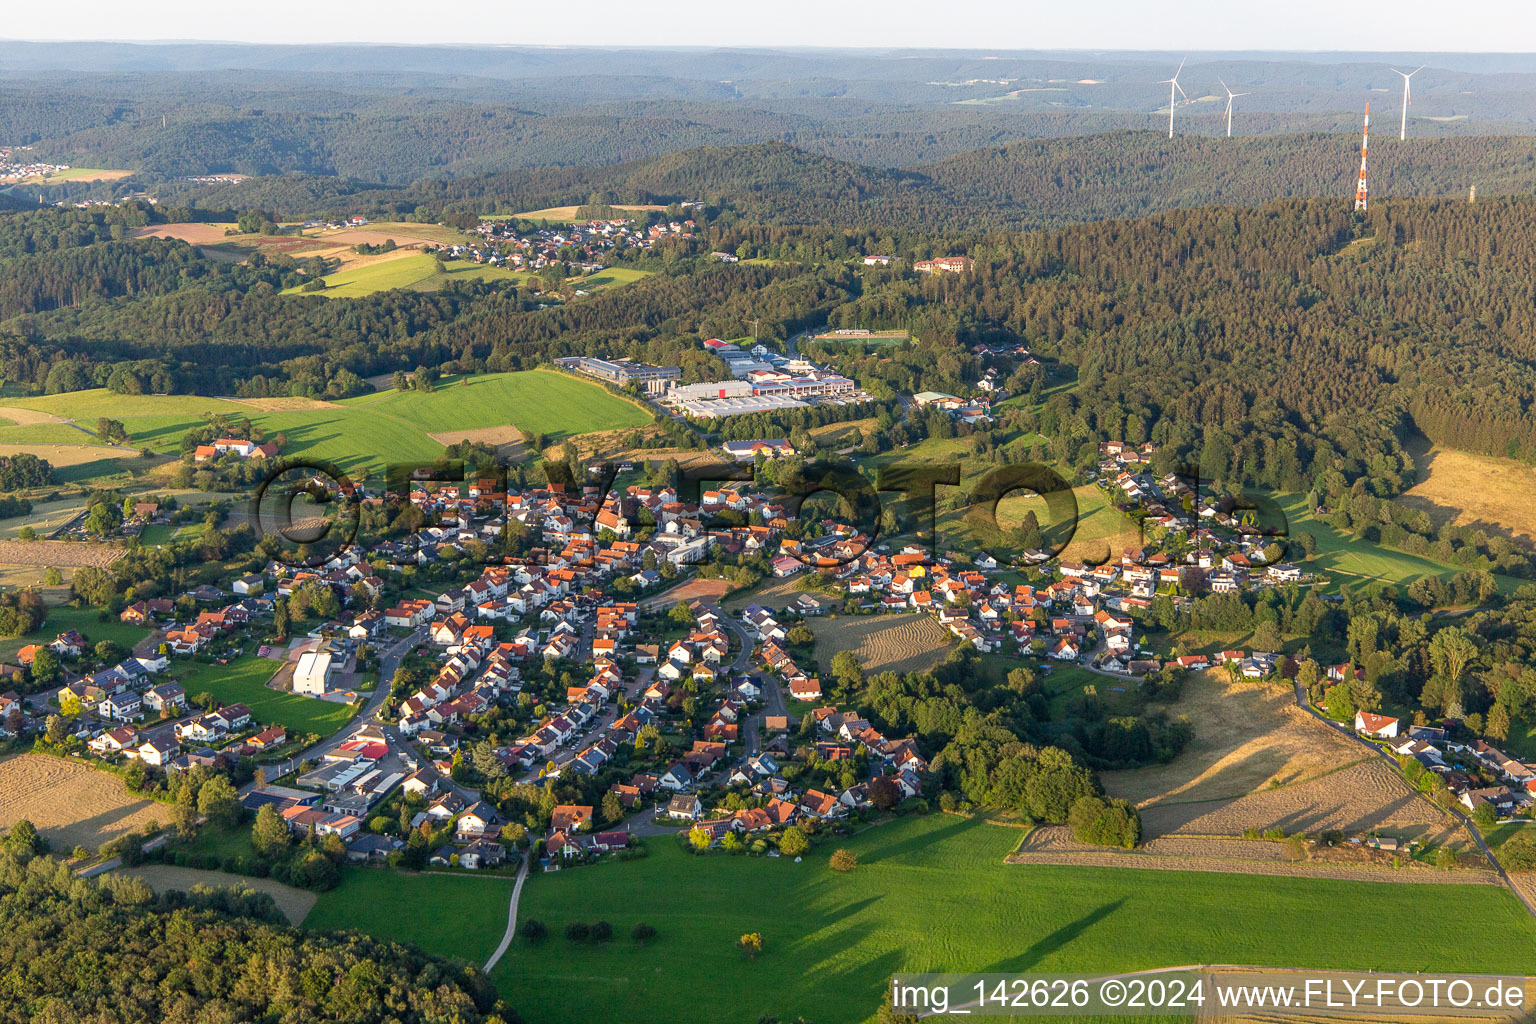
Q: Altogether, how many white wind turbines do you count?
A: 3